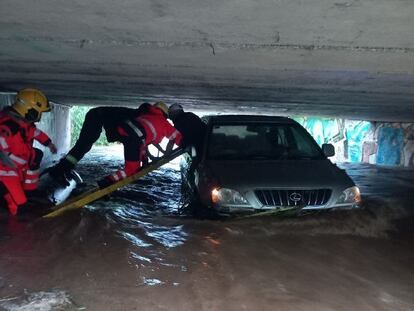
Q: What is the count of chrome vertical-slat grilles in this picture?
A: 1